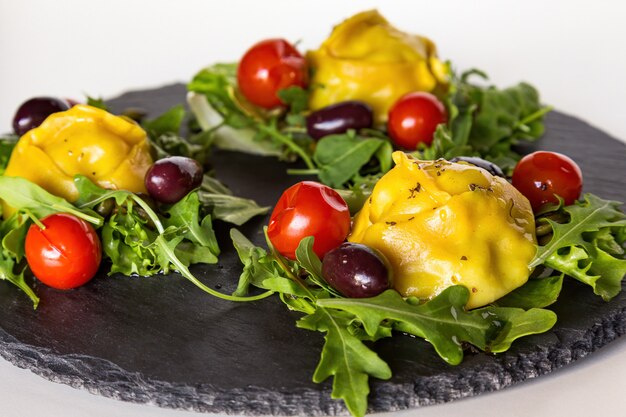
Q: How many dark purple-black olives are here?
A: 5